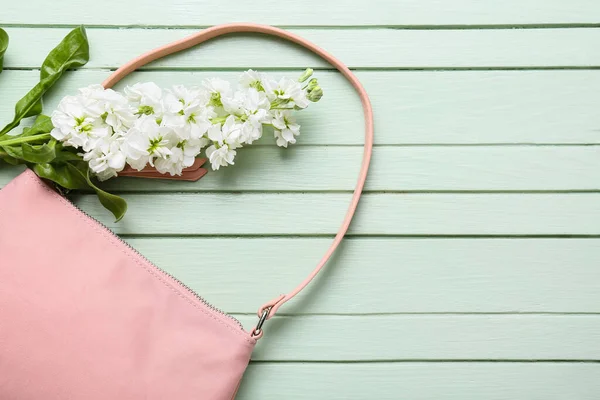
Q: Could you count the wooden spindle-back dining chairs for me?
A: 0